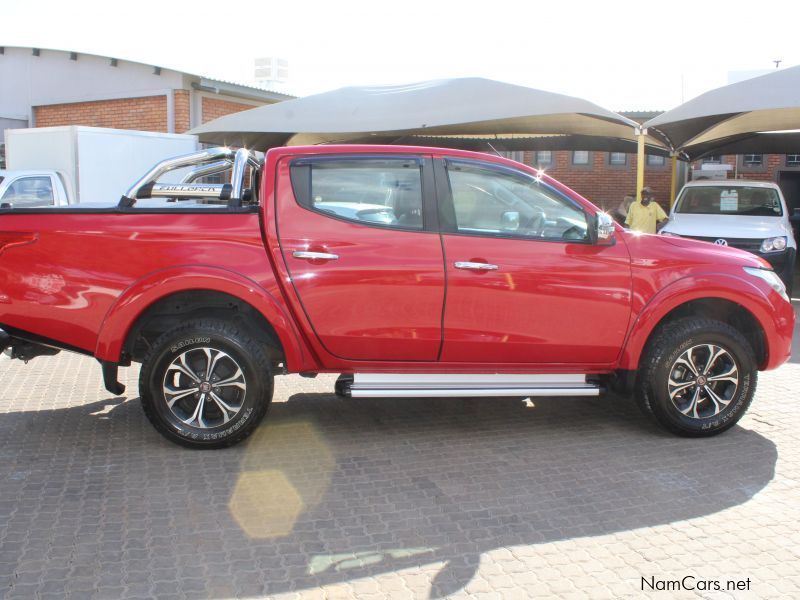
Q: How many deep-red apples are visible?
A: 0